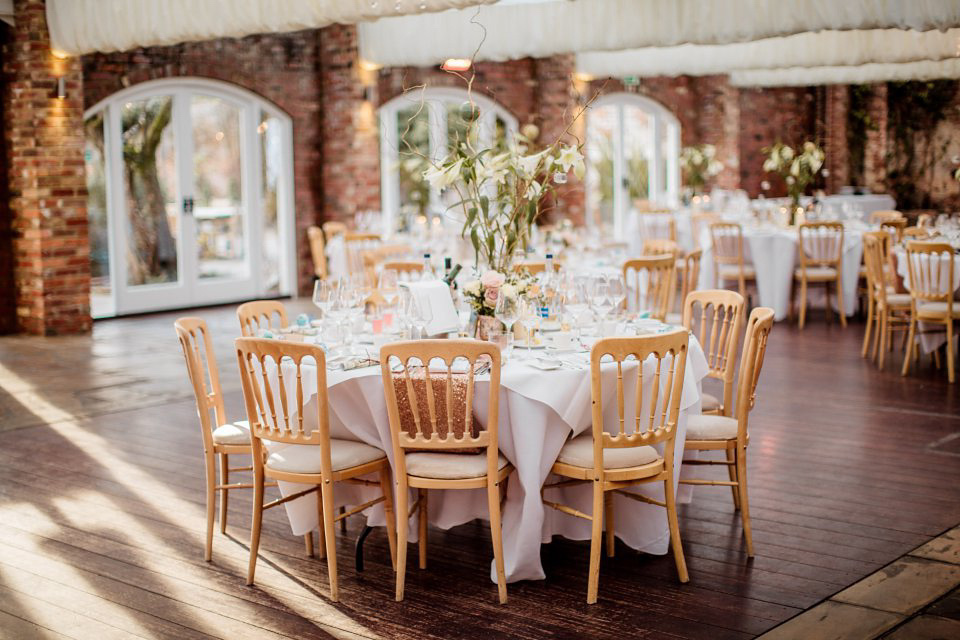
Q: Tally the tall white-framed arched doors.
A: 3